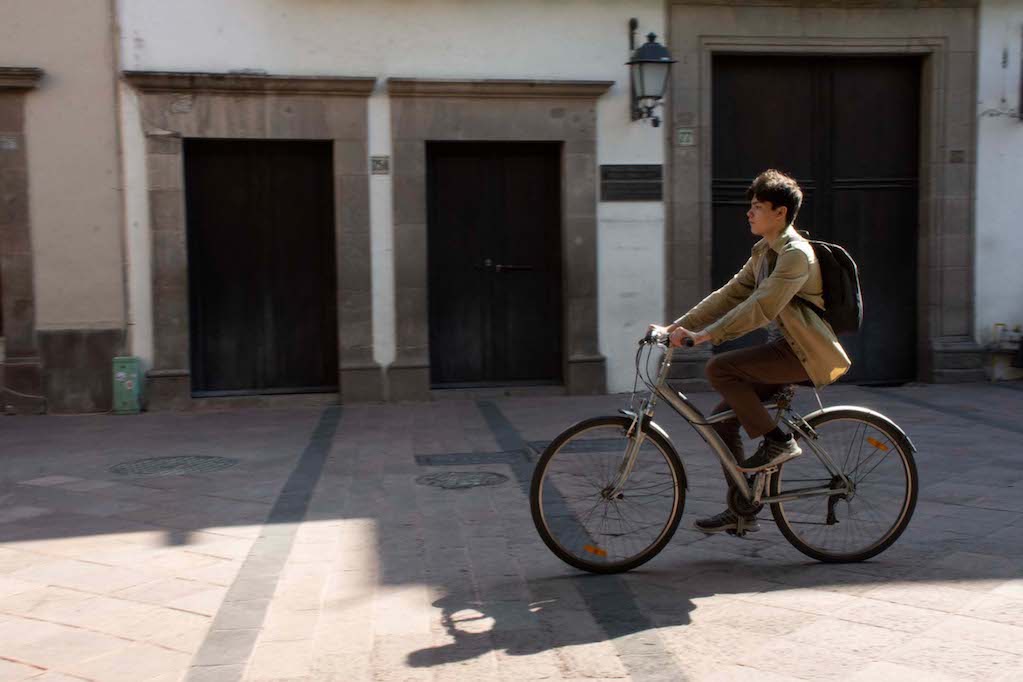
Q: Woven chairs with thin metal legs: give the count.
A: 0